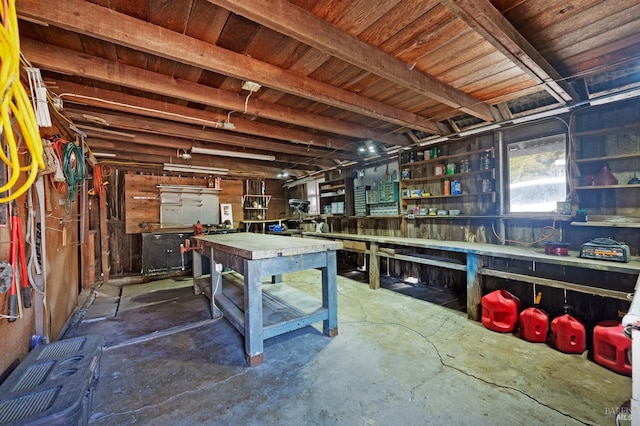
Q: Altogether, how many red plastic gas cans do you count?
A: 4